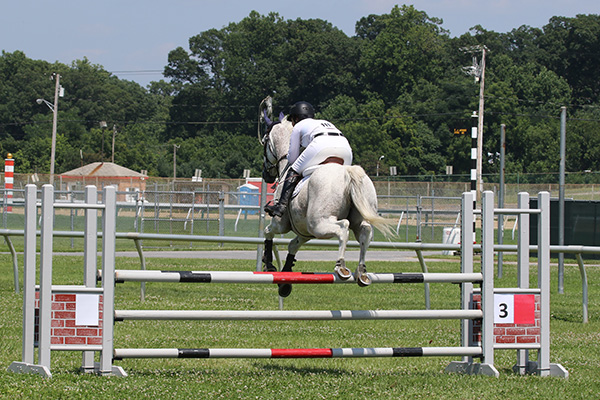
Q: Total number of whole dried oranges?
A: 0